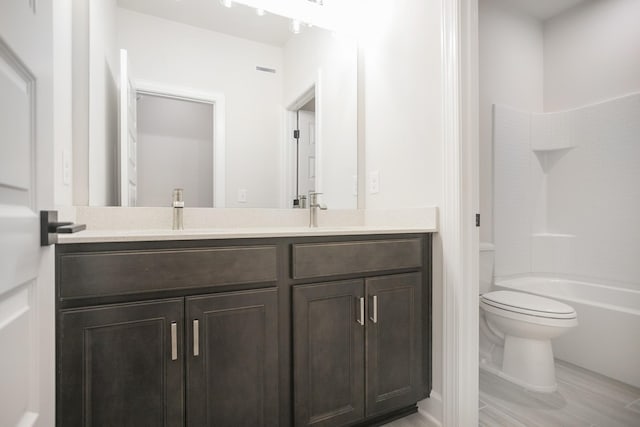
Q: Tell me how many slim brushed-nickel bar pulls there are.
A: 4